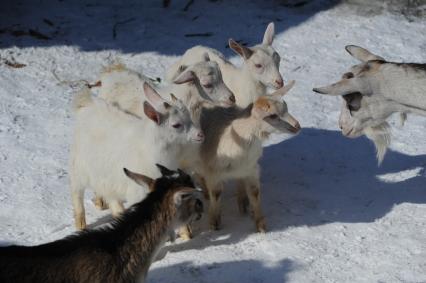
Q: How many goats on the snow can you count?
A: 6